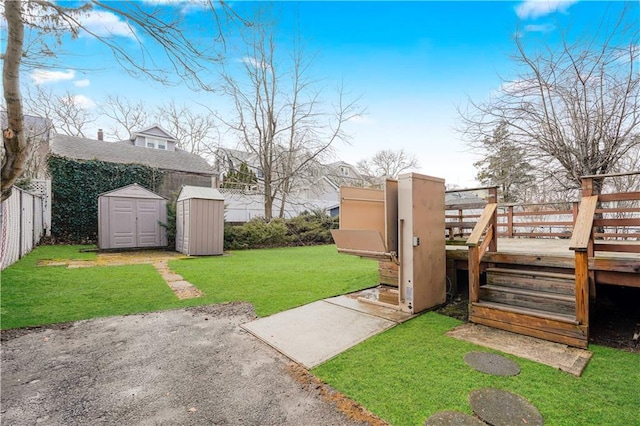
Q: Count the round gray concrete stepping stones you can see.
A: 3